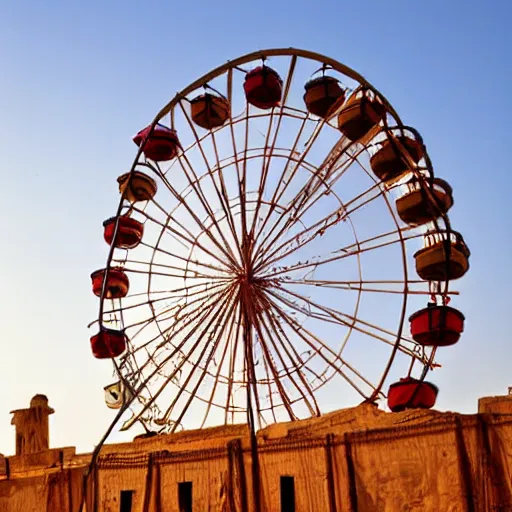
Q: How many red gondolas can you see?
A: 7